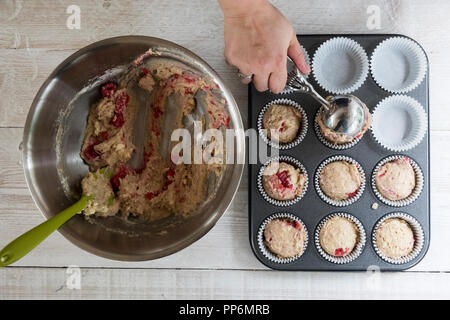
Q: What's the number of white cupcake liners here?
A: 12